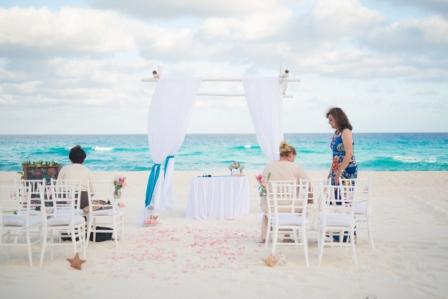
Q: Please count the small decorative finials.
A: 2